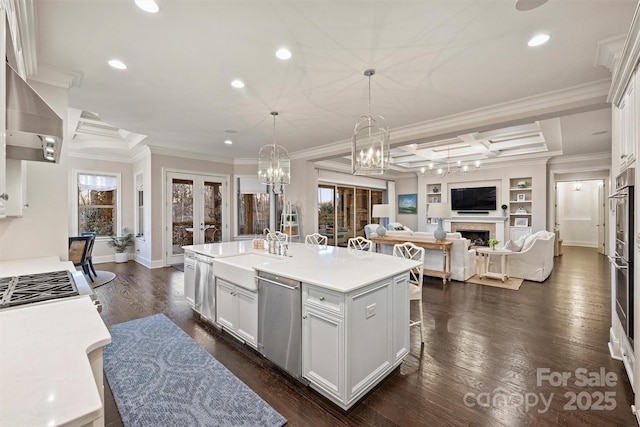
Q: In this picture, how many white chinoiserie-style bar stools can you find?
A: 4